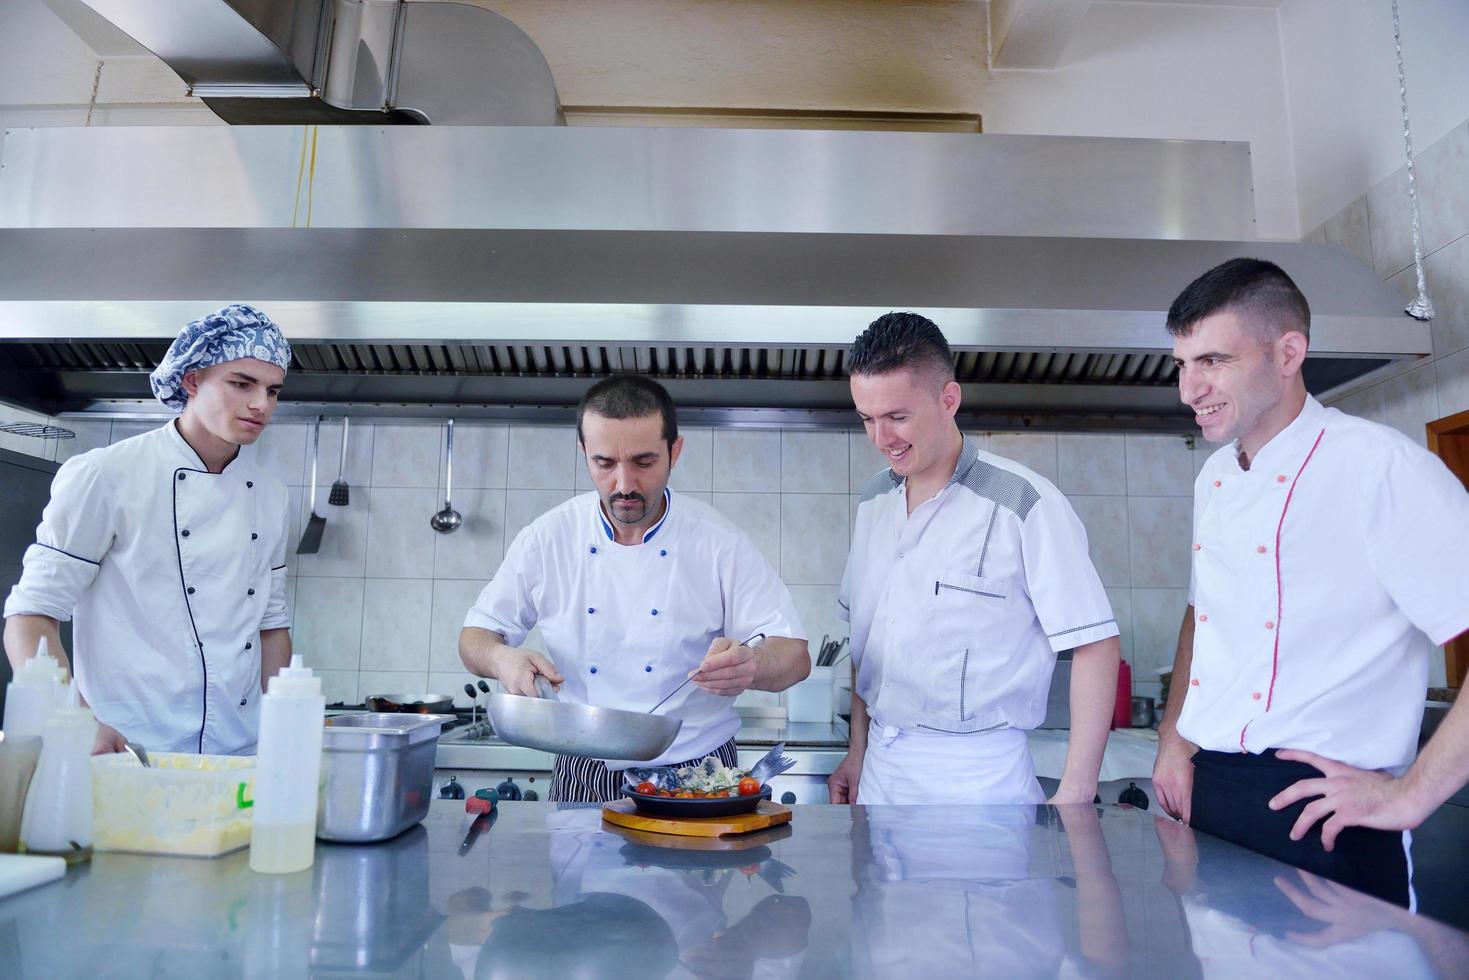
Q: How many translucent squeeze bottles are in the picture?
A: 3